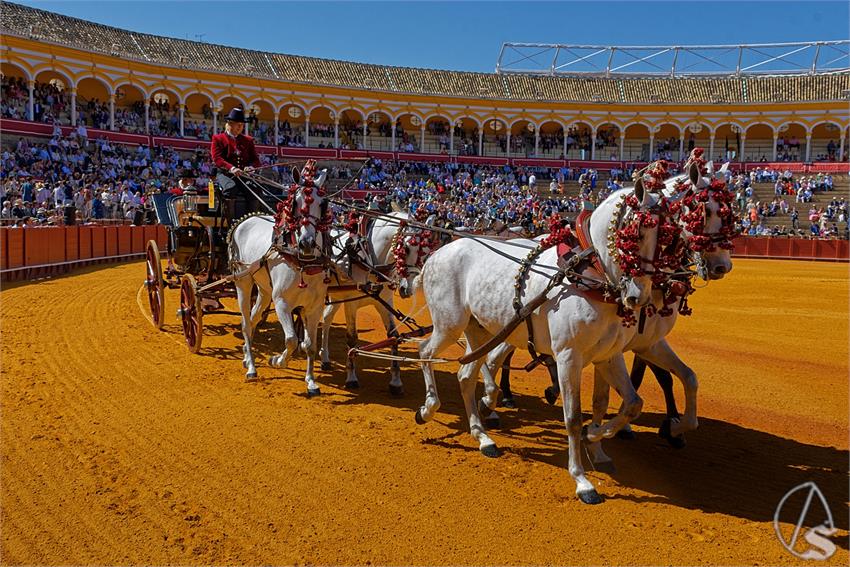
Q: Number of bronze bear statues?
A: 0